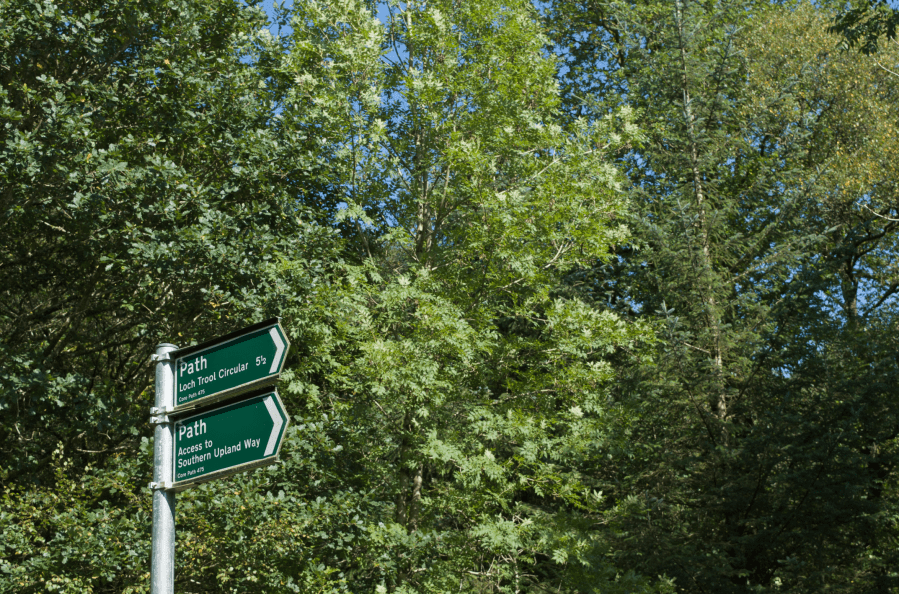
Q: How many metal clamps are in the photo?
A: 4